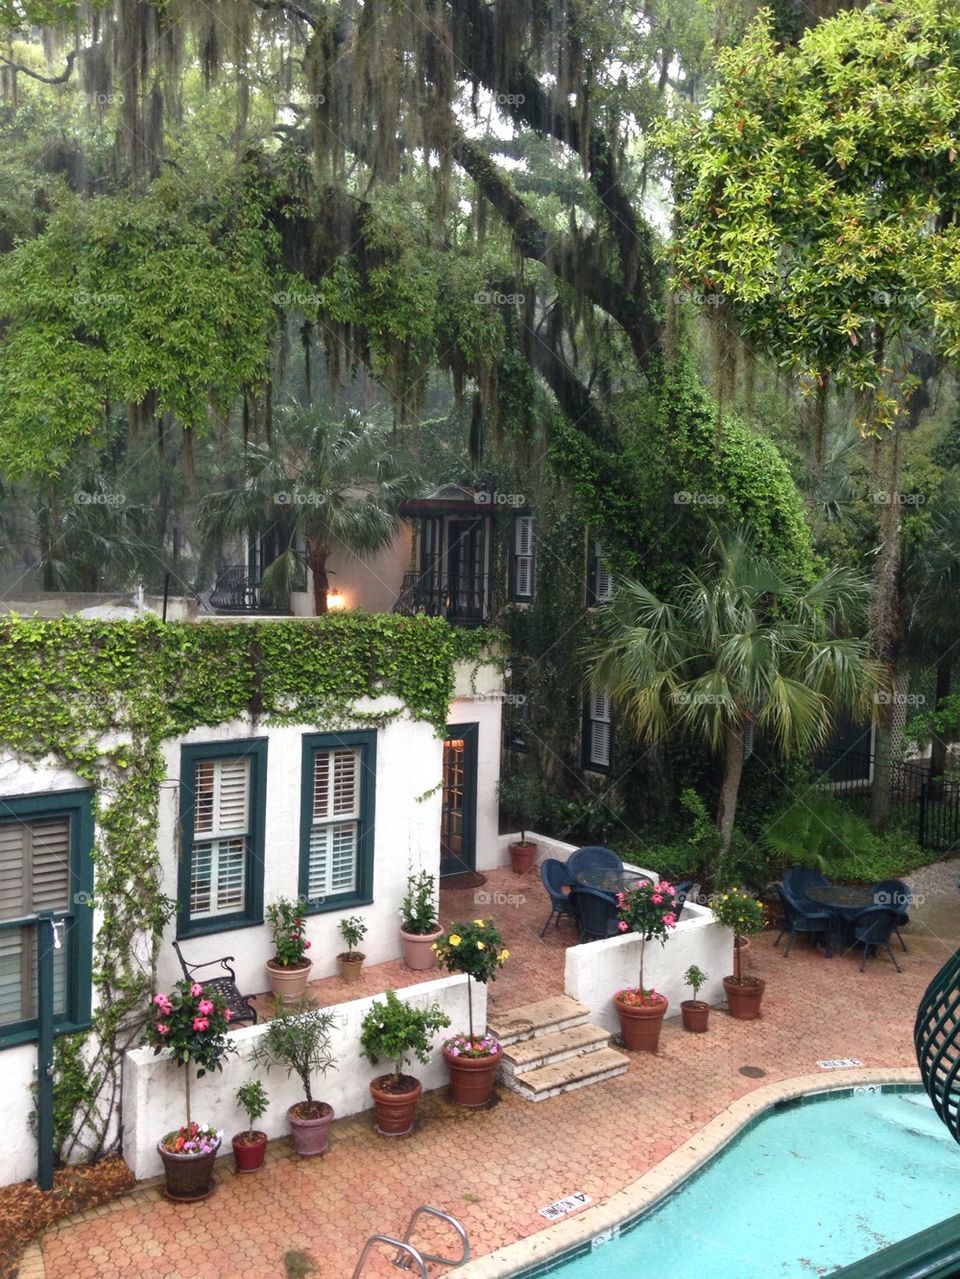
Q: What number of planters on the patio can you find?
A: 13